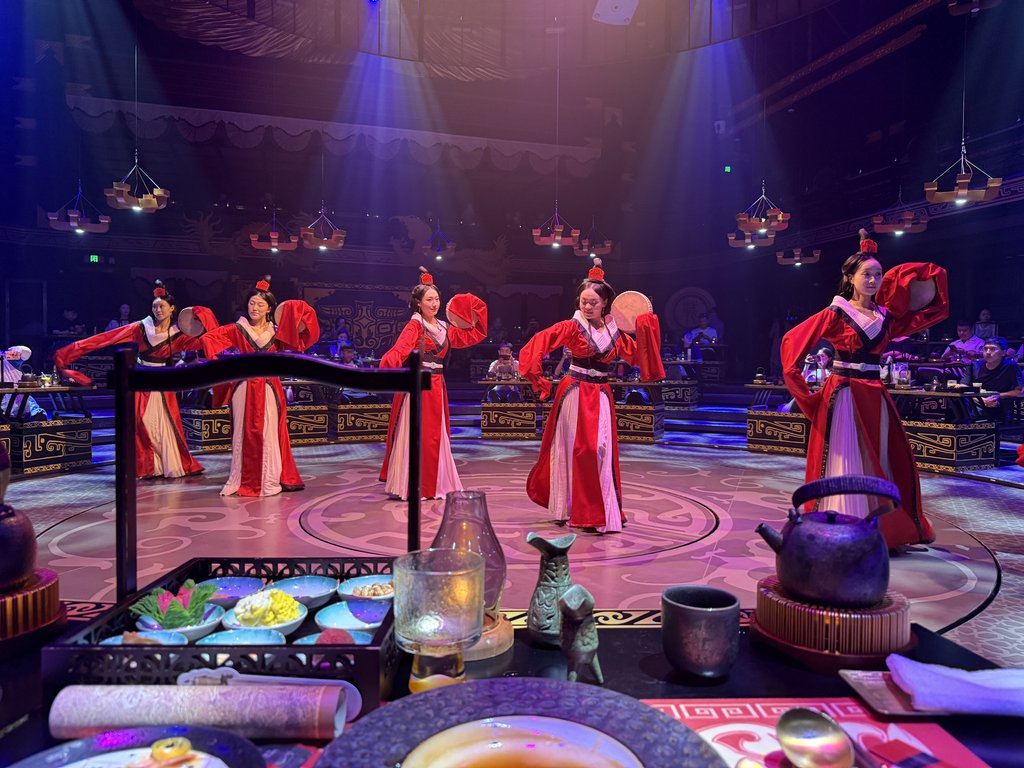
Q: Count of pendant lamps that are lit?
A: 12